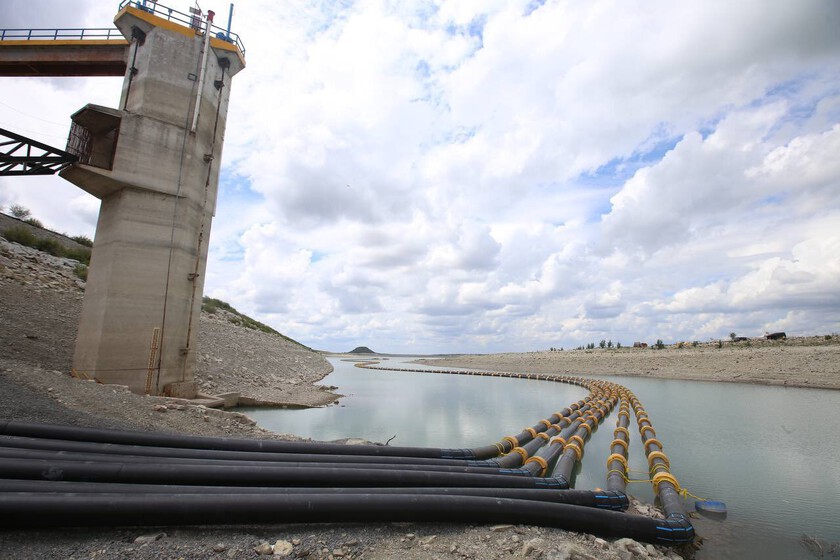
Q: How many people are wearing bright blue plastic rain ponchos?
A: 0